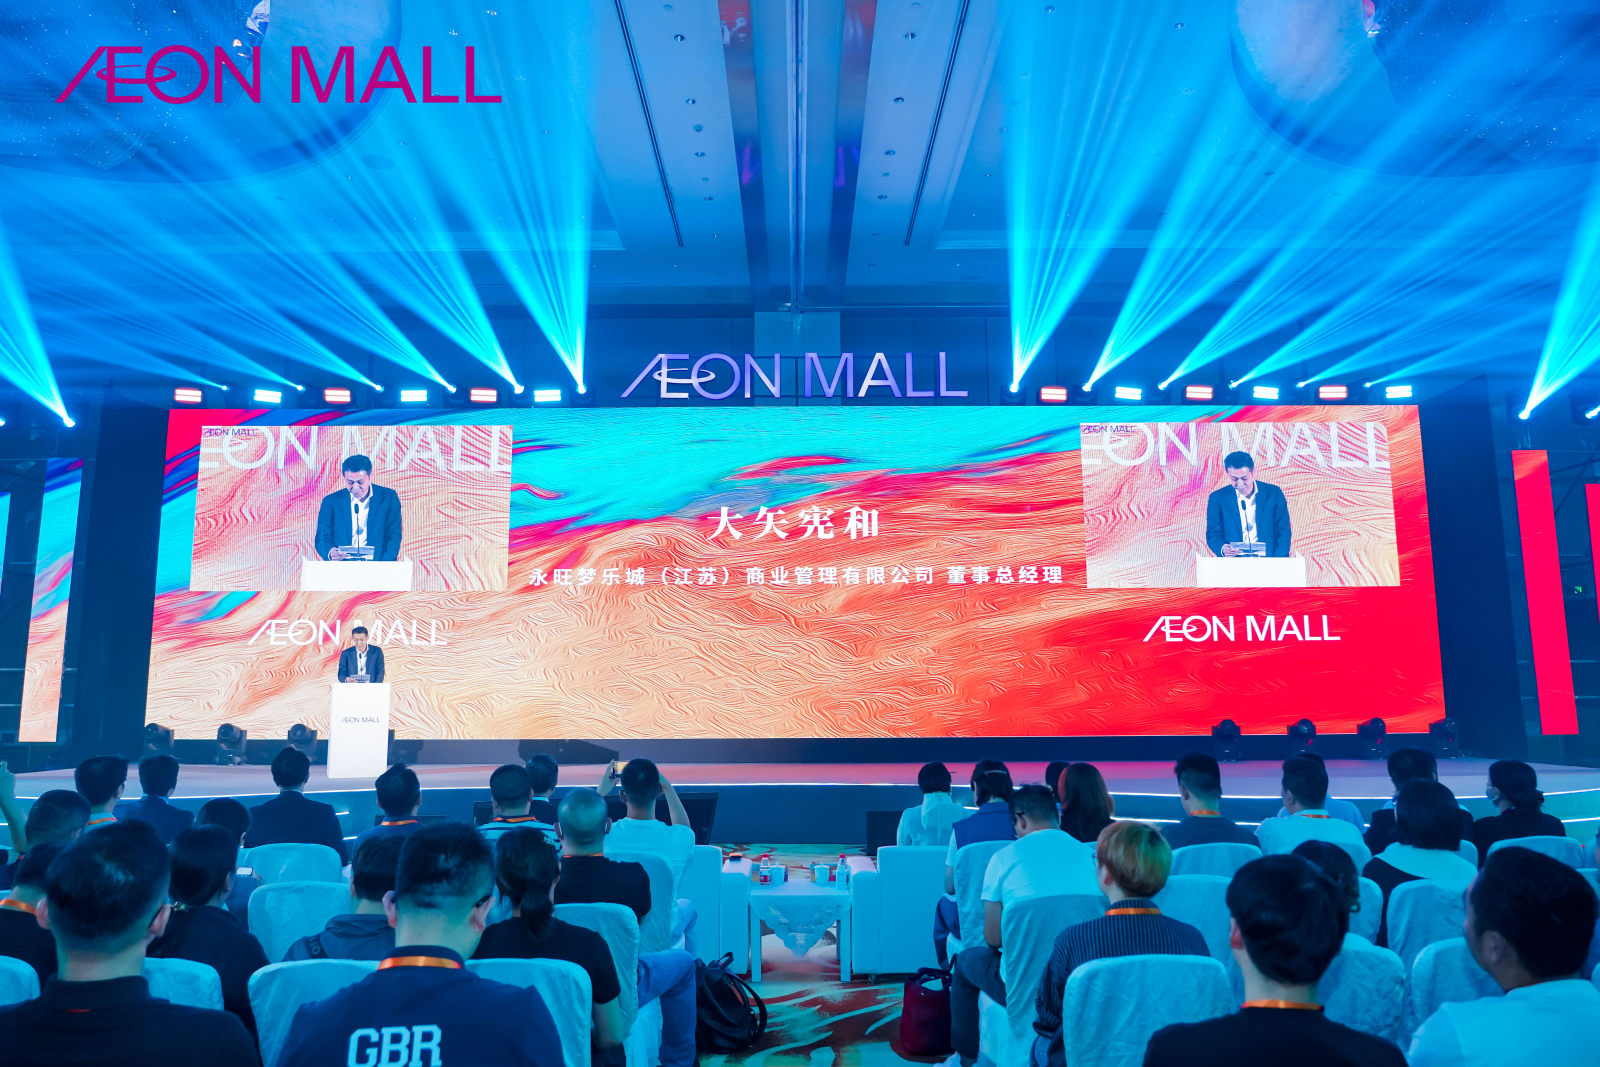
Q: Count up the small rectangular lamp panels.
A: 12